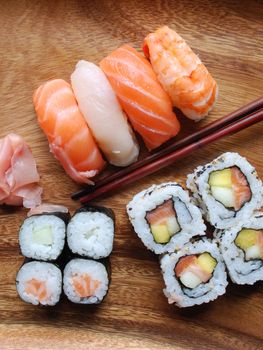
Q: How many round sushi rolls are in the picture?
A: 8